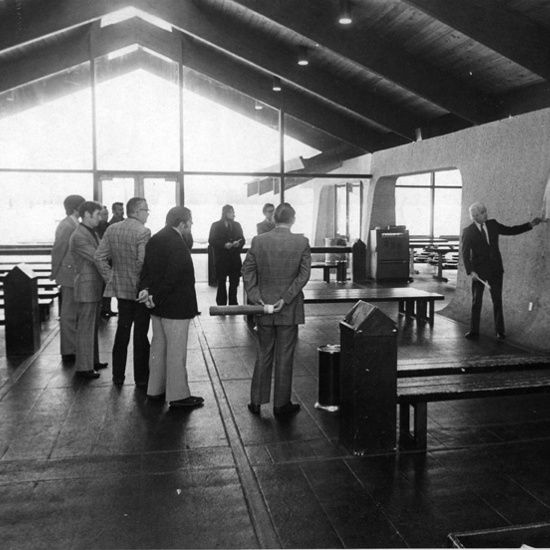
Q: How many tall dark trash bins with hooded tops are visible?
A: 3